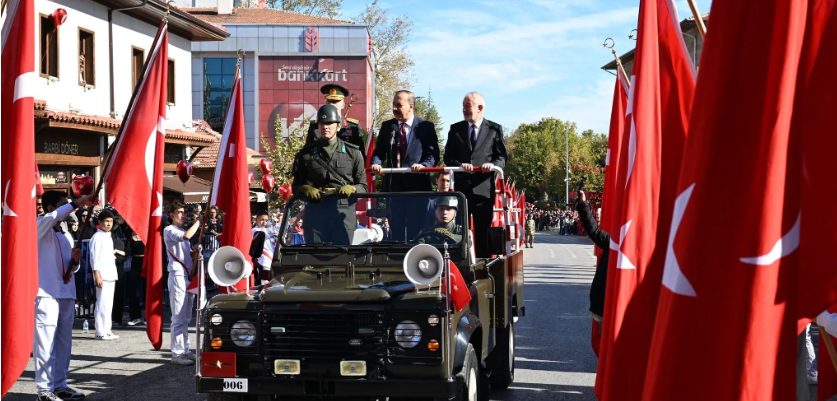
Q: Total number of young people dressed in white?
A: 4